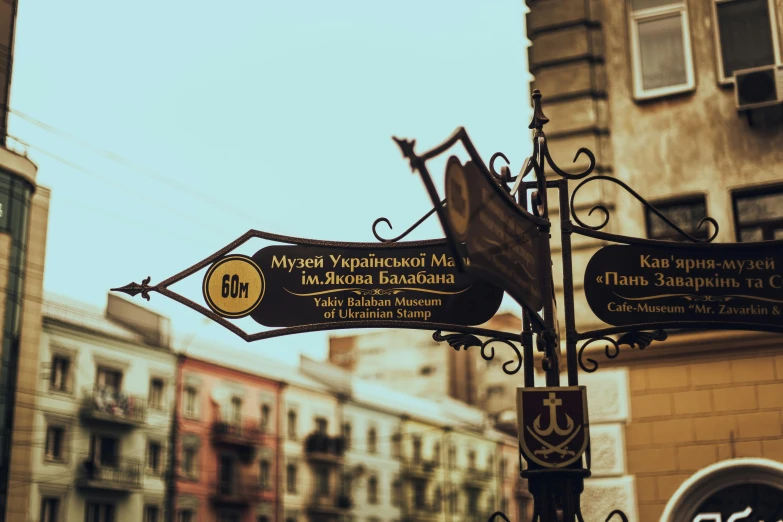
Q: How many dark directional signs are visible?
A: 3